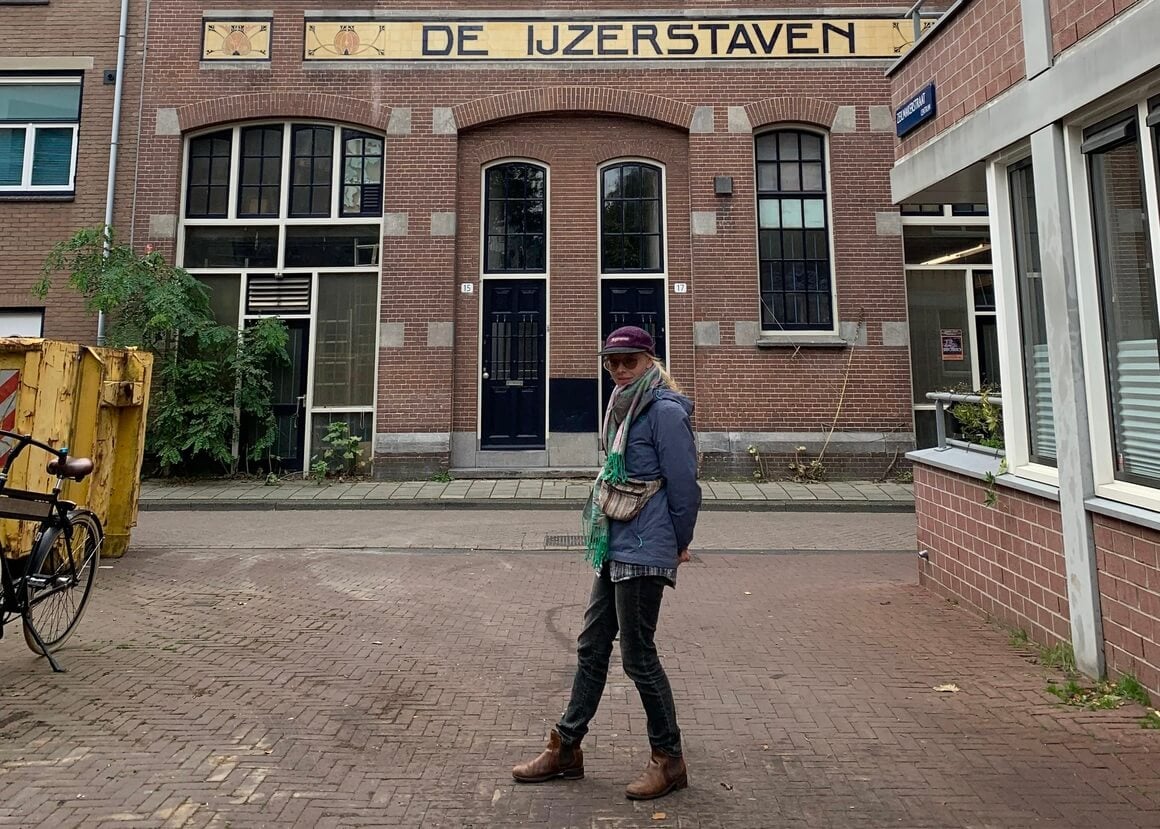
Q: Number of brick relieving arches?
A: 5